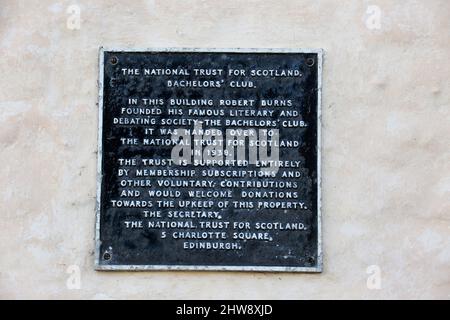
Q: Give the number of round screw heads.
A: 4